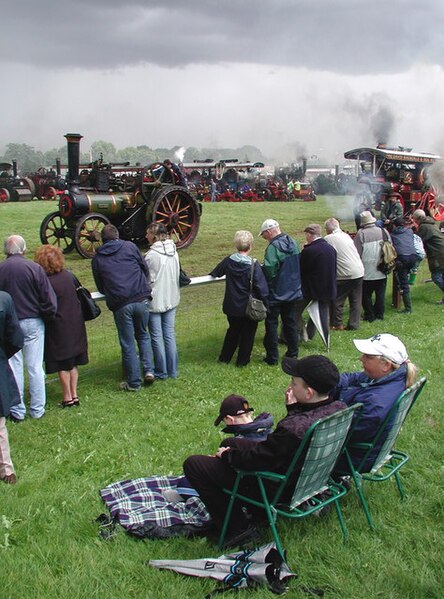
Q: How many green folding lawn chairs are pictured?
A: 2